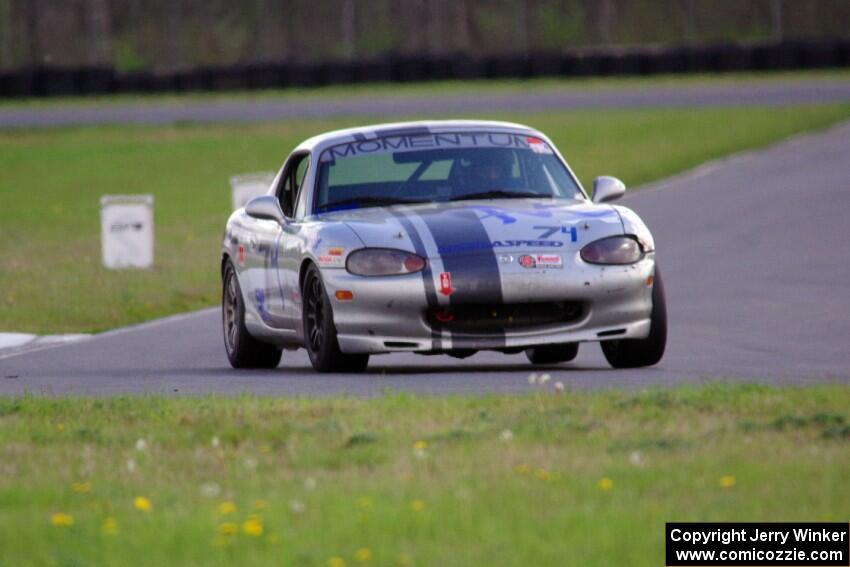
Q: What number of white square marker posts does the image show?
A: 2